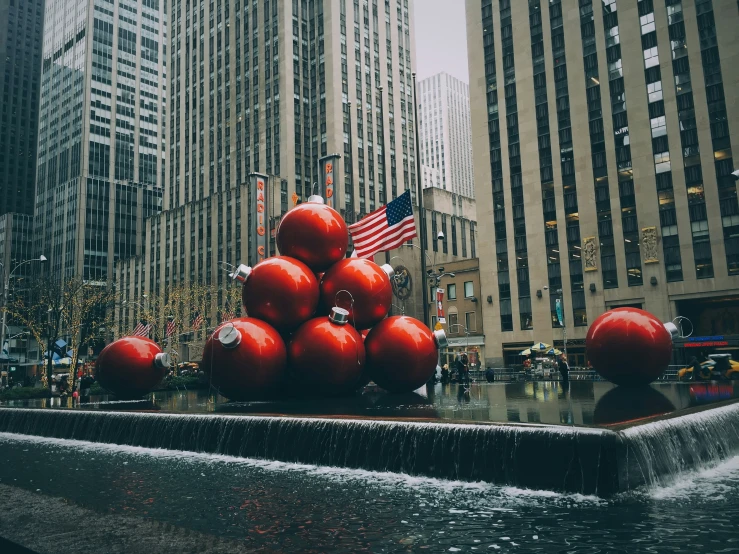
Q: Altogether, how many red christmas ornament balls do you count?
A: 8